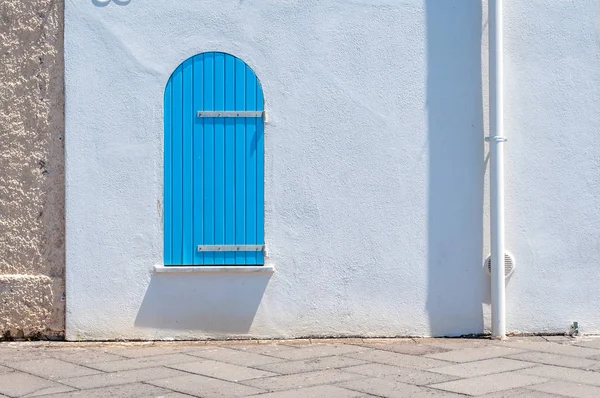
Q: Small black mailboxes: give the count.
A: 0